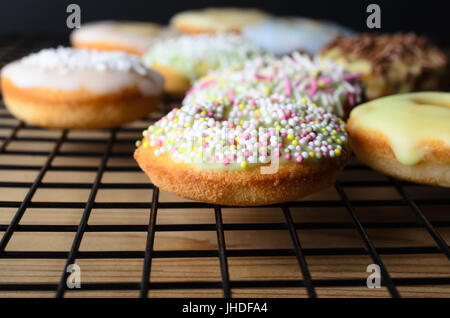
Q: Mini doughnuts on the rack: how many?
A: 9